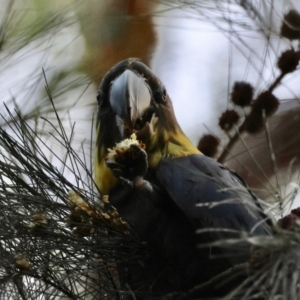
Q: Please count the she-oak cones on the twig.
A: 7